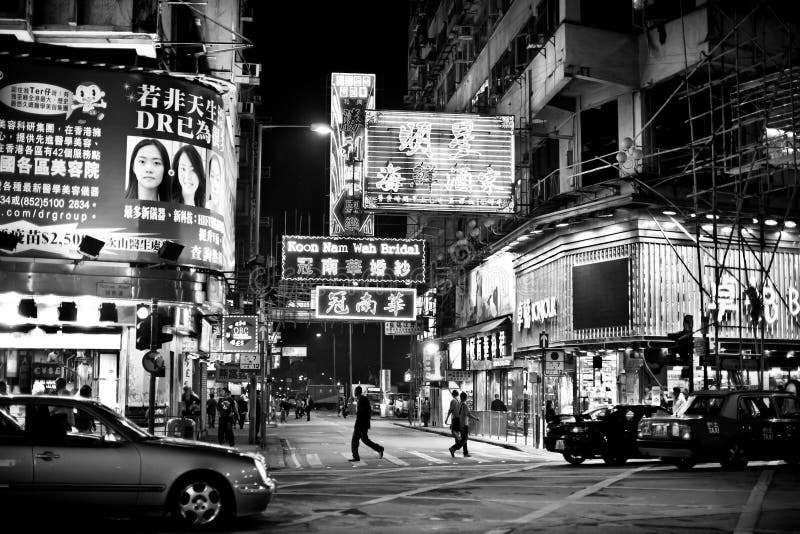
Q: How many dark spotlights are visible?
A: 6